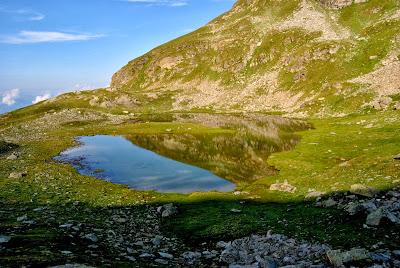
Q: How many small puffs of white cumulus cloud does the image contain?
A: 2